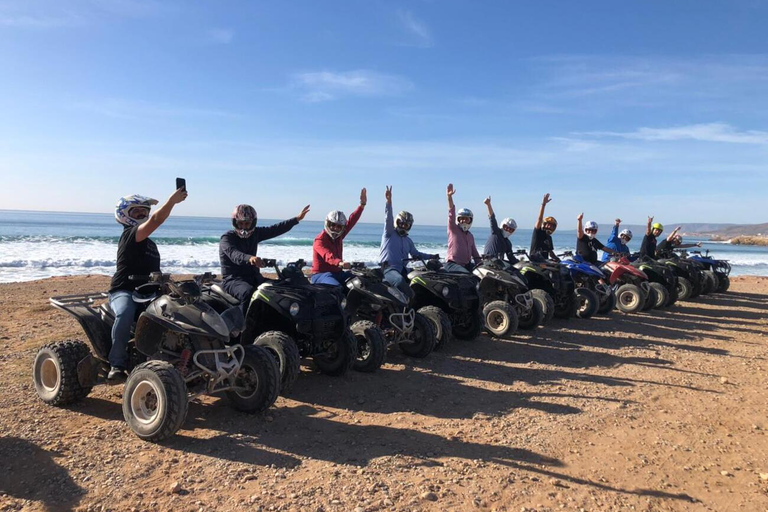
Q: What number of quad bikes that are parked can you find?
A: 12